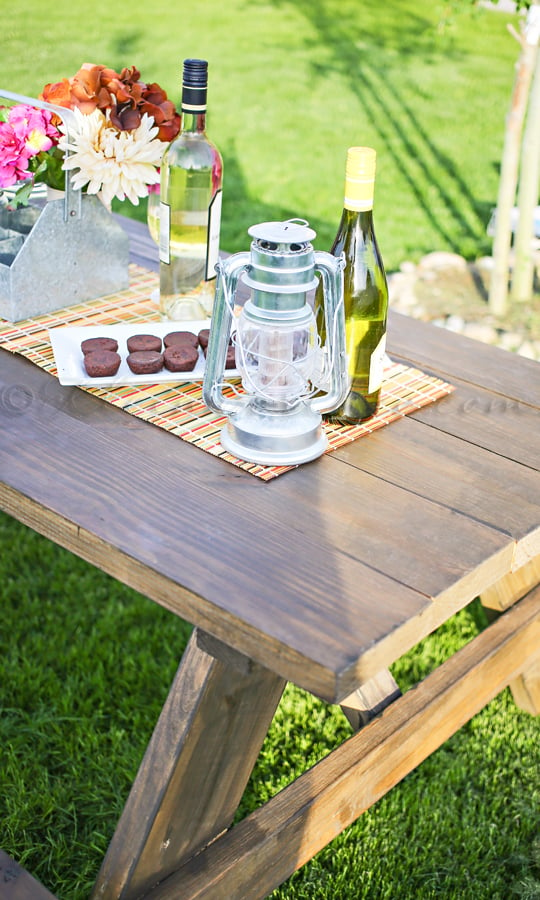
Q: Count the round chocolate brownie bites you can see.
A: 8